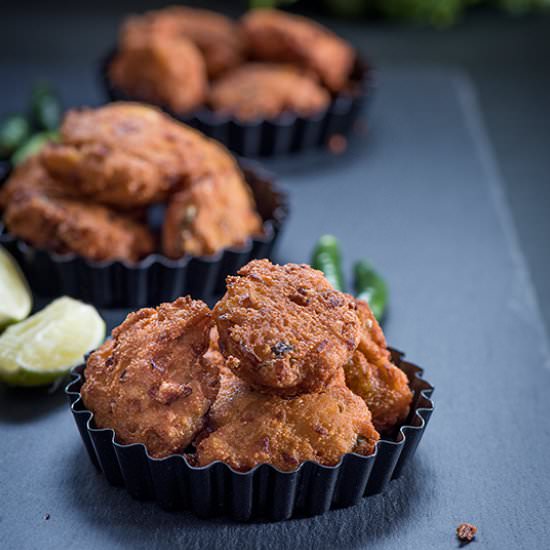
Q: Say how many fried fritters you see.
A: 11